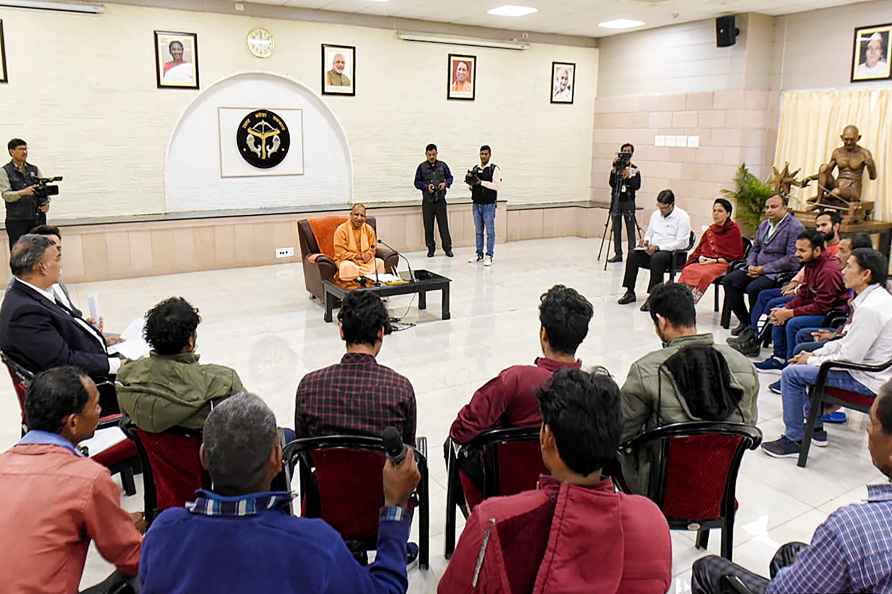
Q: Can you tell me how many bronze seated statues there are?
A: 1